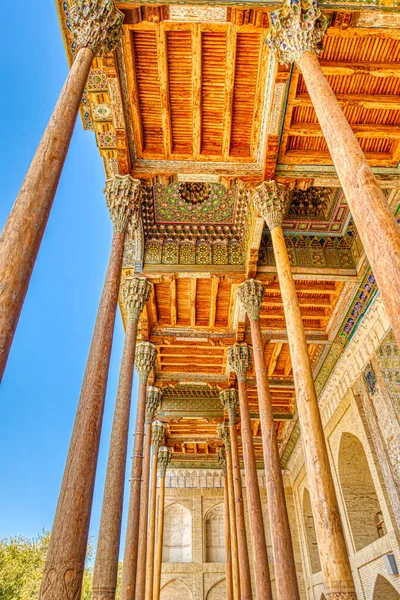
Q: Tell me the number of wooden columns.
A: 14